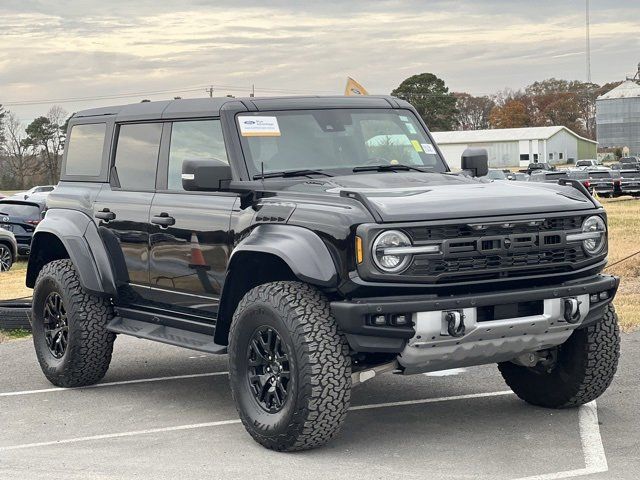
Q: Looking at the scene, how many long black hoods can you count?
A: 1